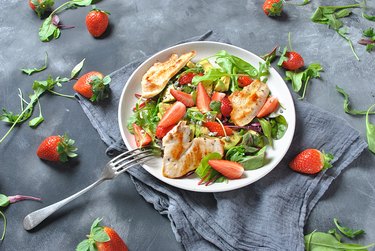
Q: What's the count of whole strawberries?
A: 8